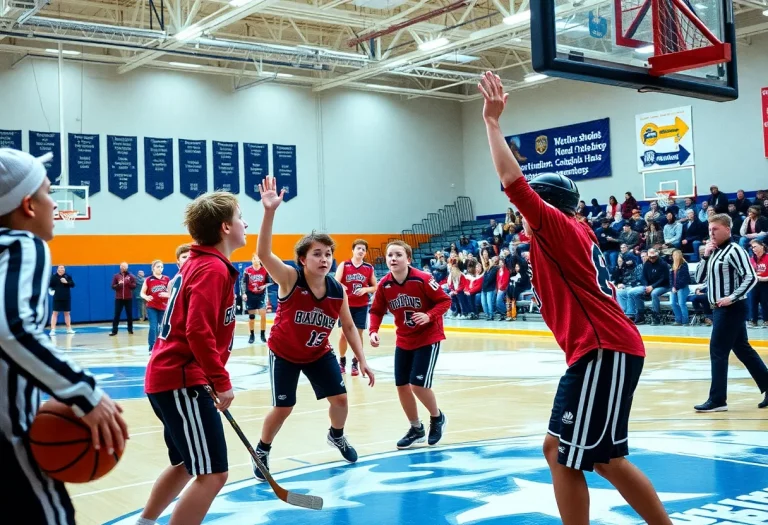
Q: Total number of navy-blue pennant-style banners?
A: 9